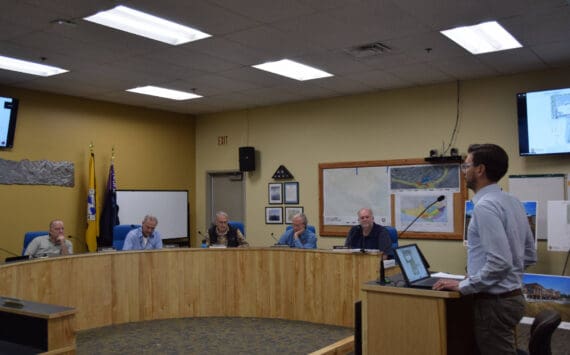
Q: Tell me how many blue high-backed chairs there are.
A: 5